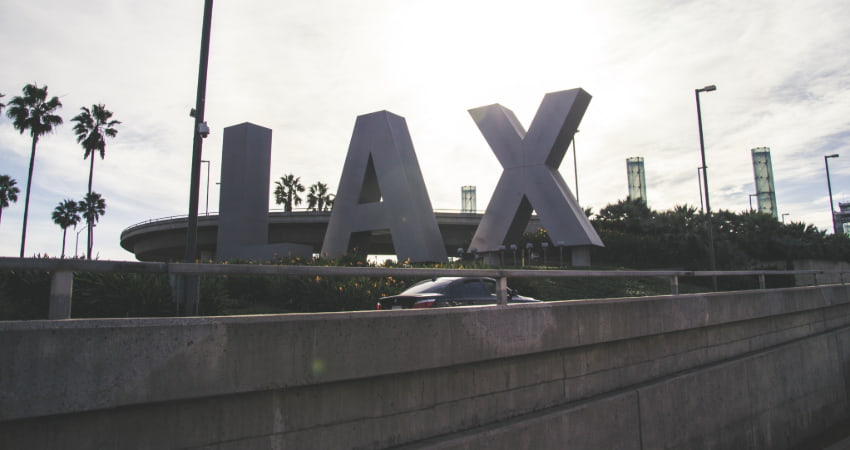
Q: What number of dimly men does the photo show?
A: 0